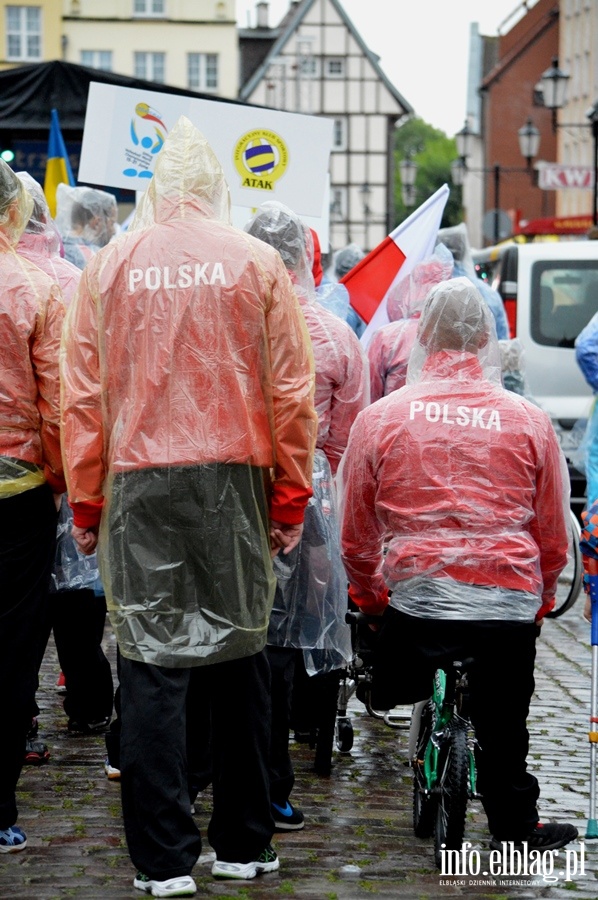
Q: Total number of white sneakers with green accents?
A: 2